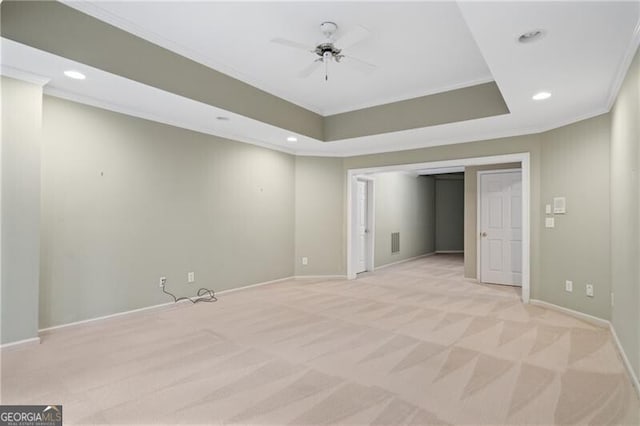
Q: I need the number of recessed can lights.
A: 5